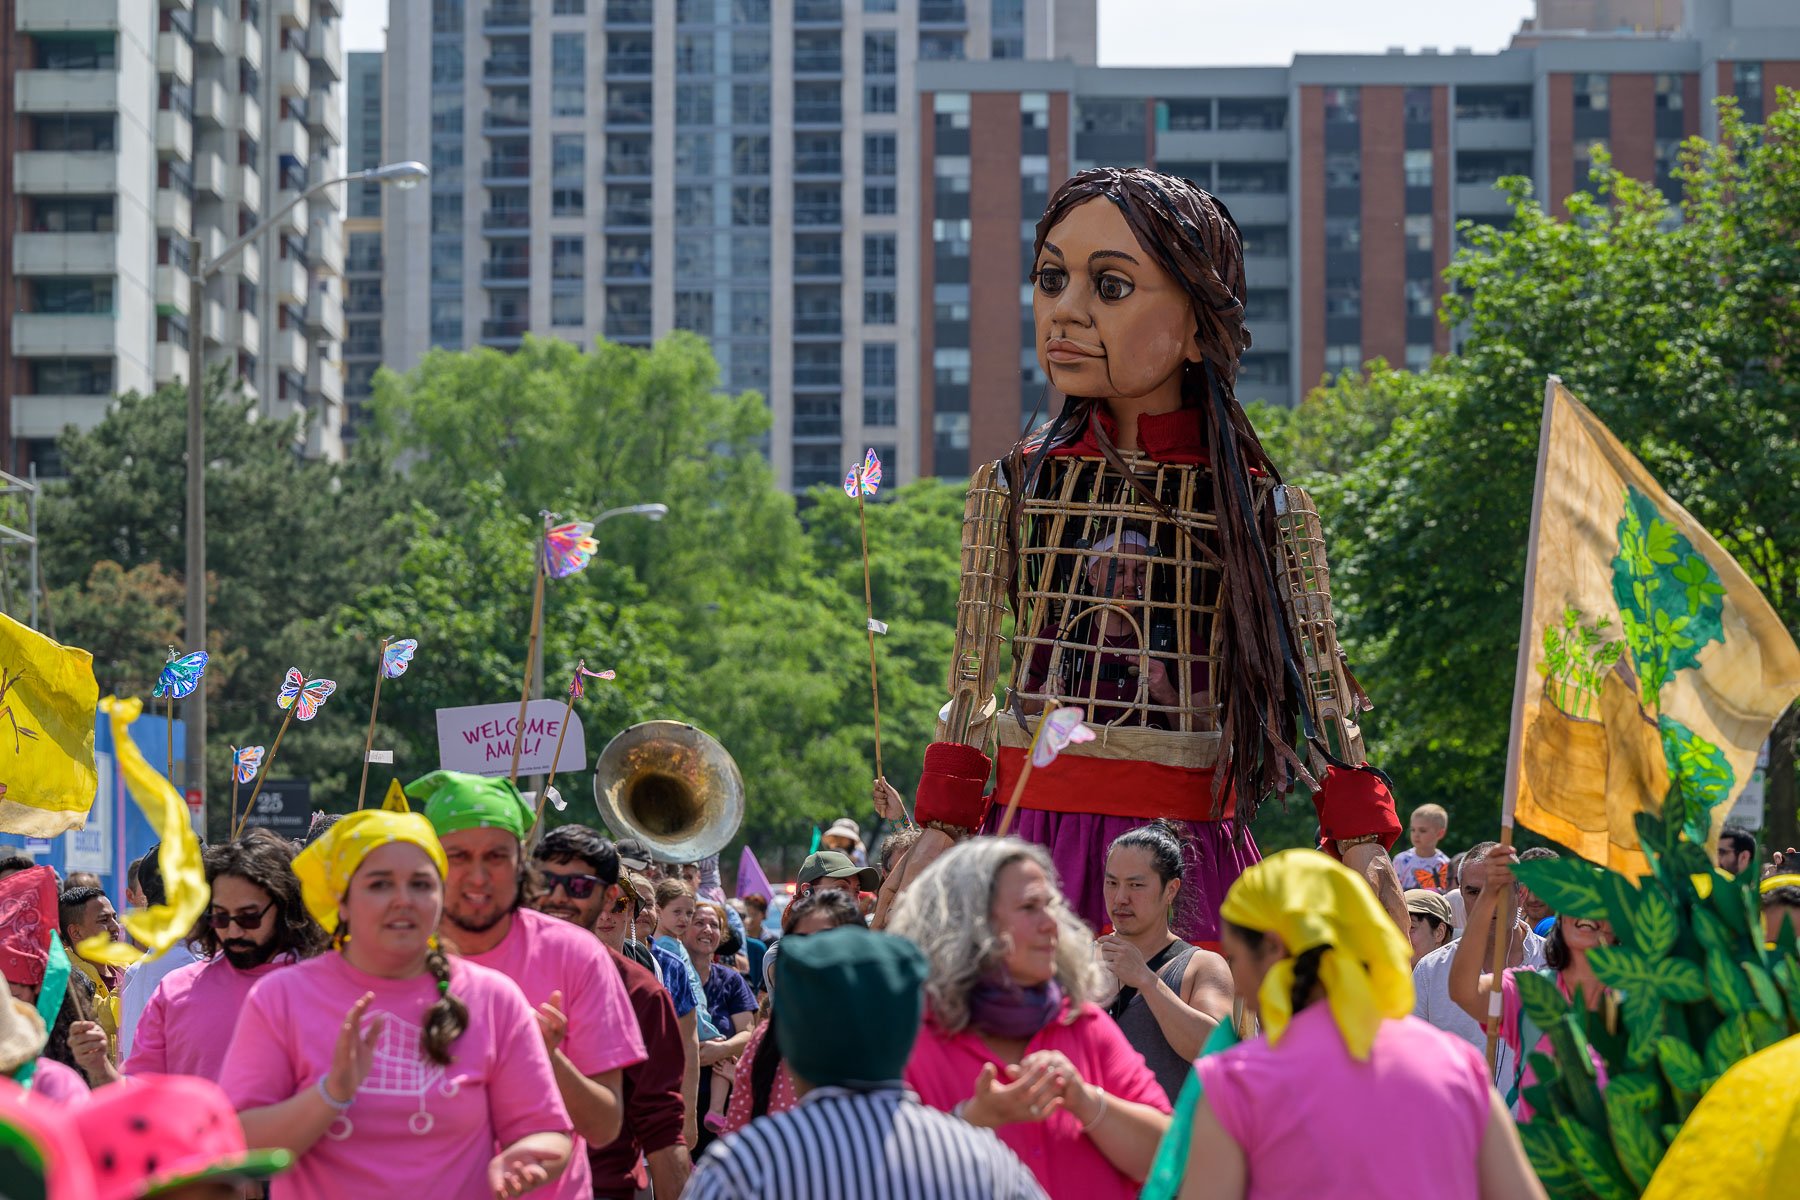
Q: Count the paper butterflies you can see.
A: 8